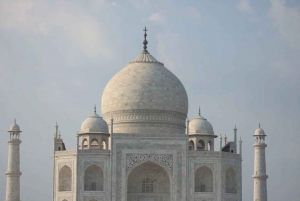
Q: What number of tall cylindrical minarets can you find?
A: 2